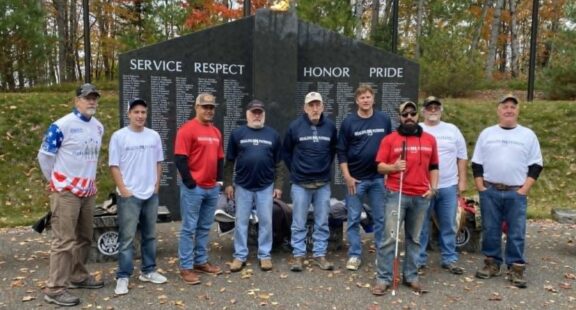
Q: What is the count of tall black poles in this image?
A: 4